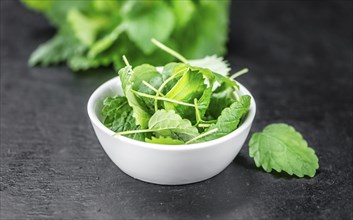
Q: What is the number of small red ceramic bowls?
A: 0